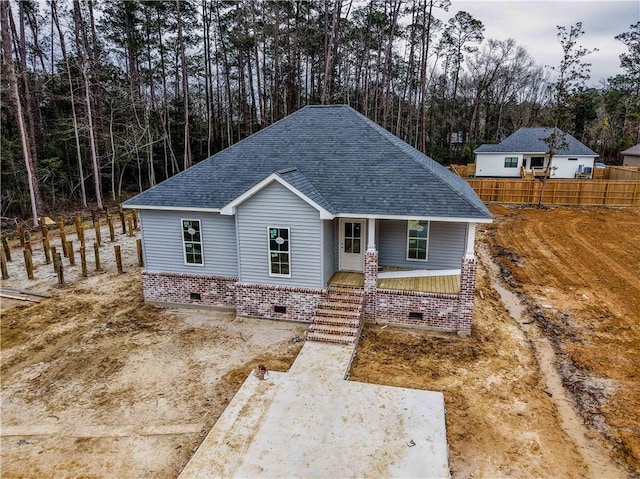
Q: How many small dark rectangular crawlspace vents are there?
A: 3